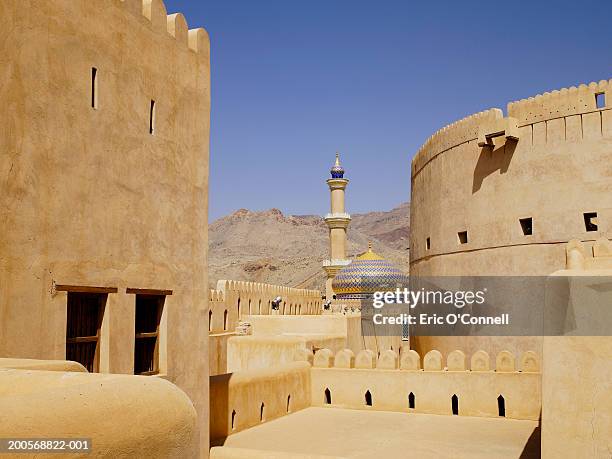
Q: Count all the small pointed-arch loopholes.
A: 8